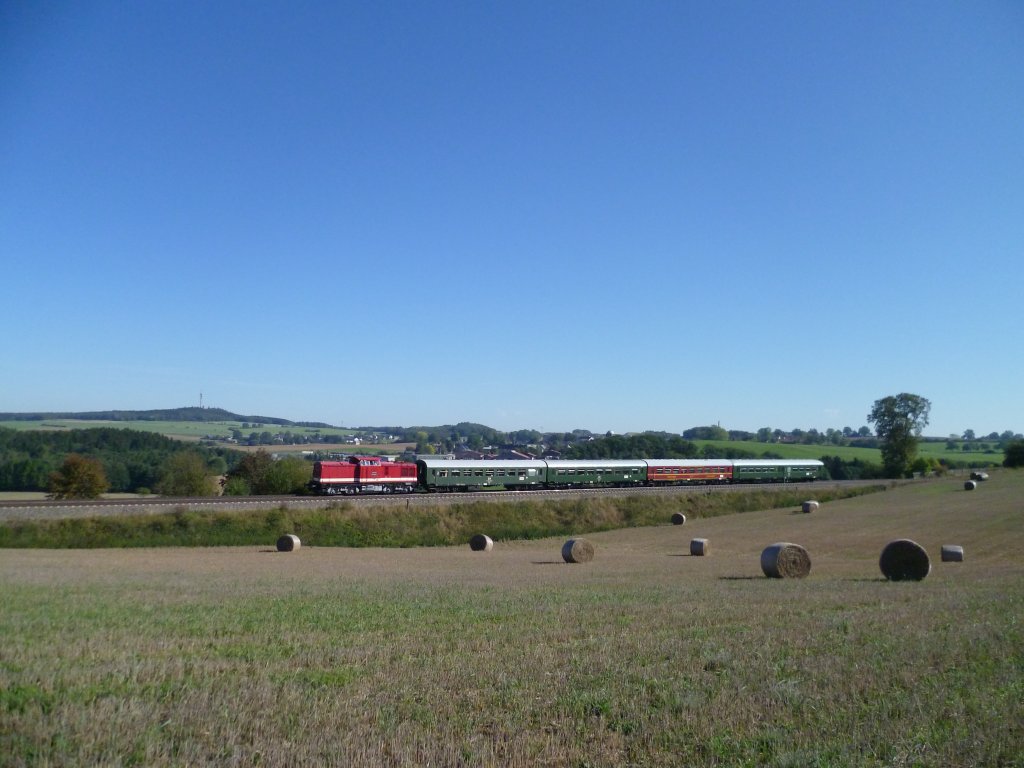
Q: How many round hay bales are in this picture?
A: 12